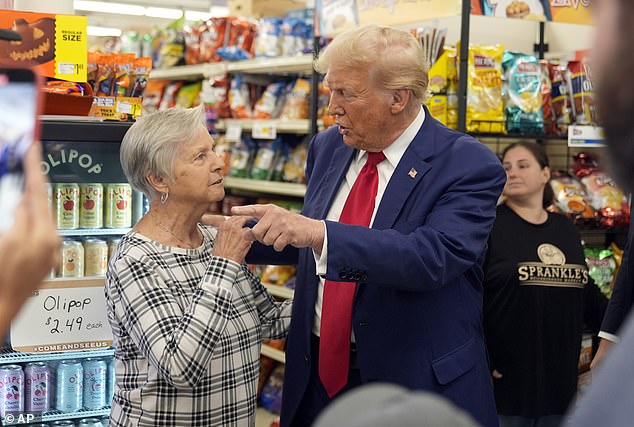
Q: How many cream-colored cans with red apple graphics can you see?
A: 3